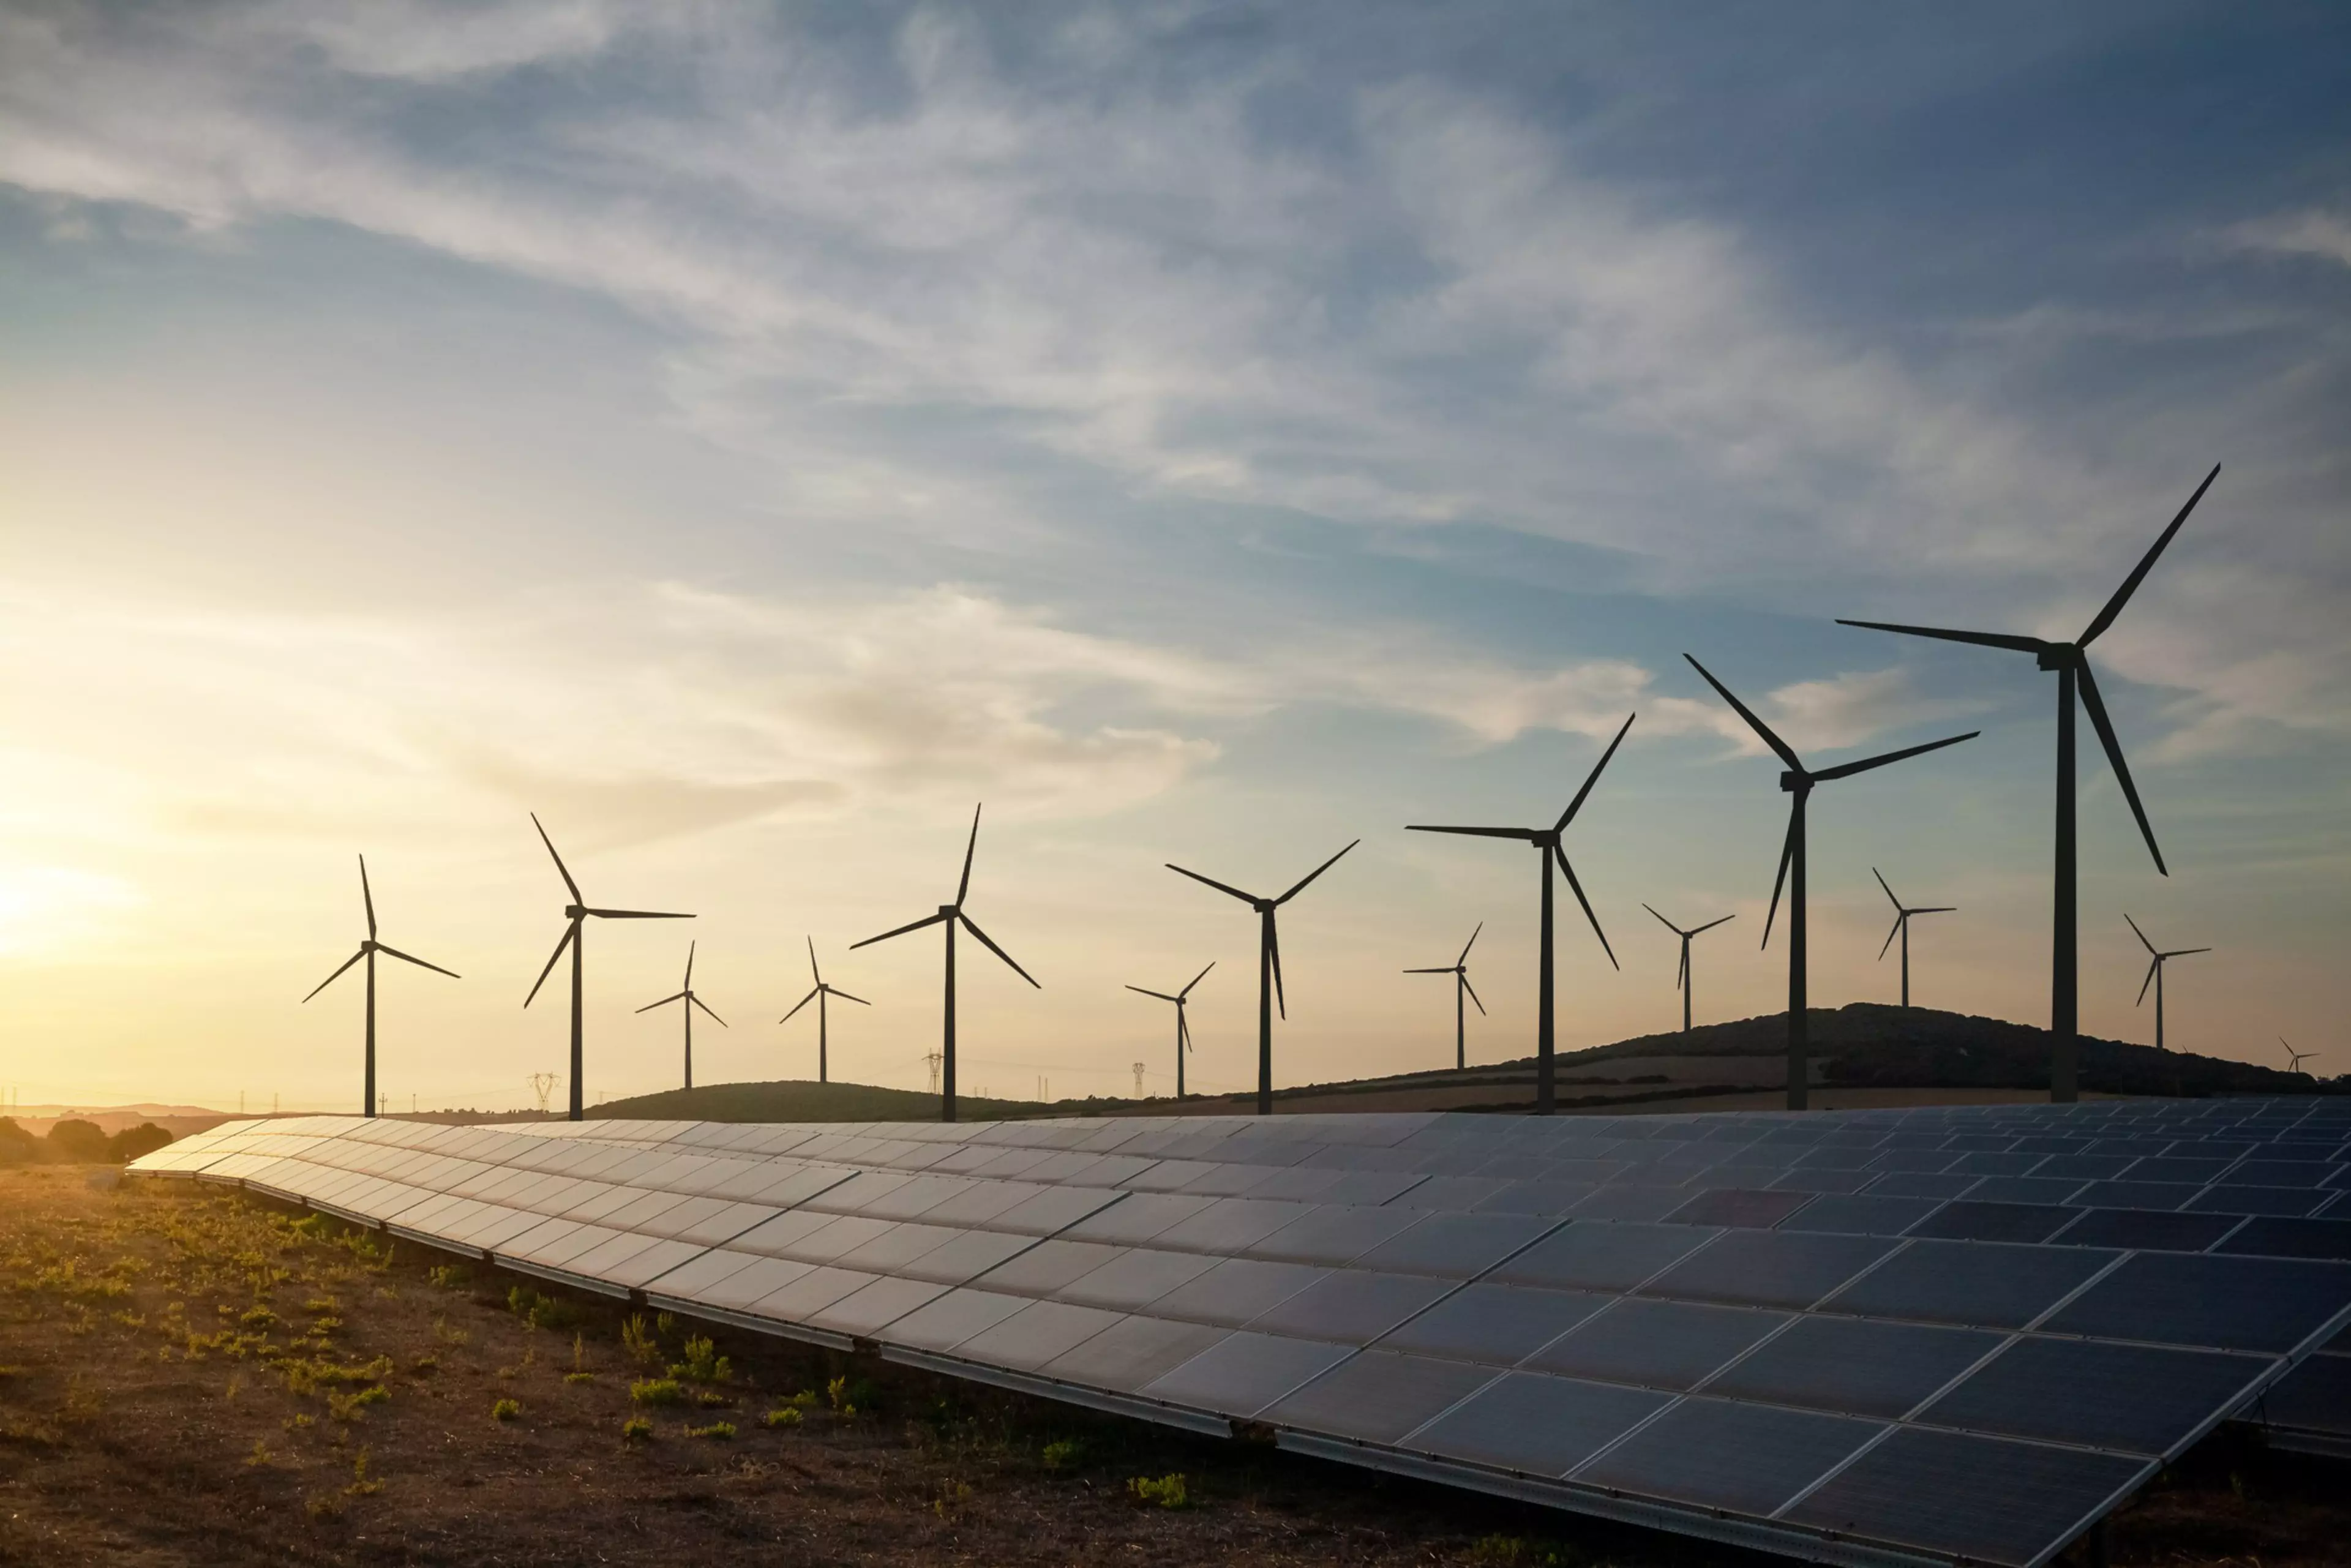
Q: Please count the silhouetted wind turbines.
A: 15